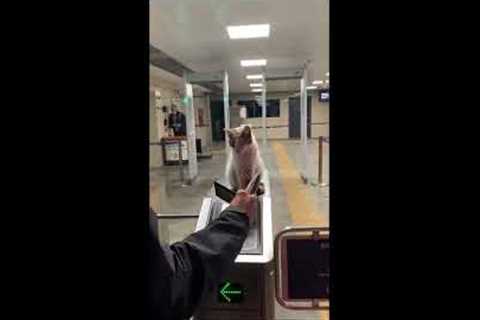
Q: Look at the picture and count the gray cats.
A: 1